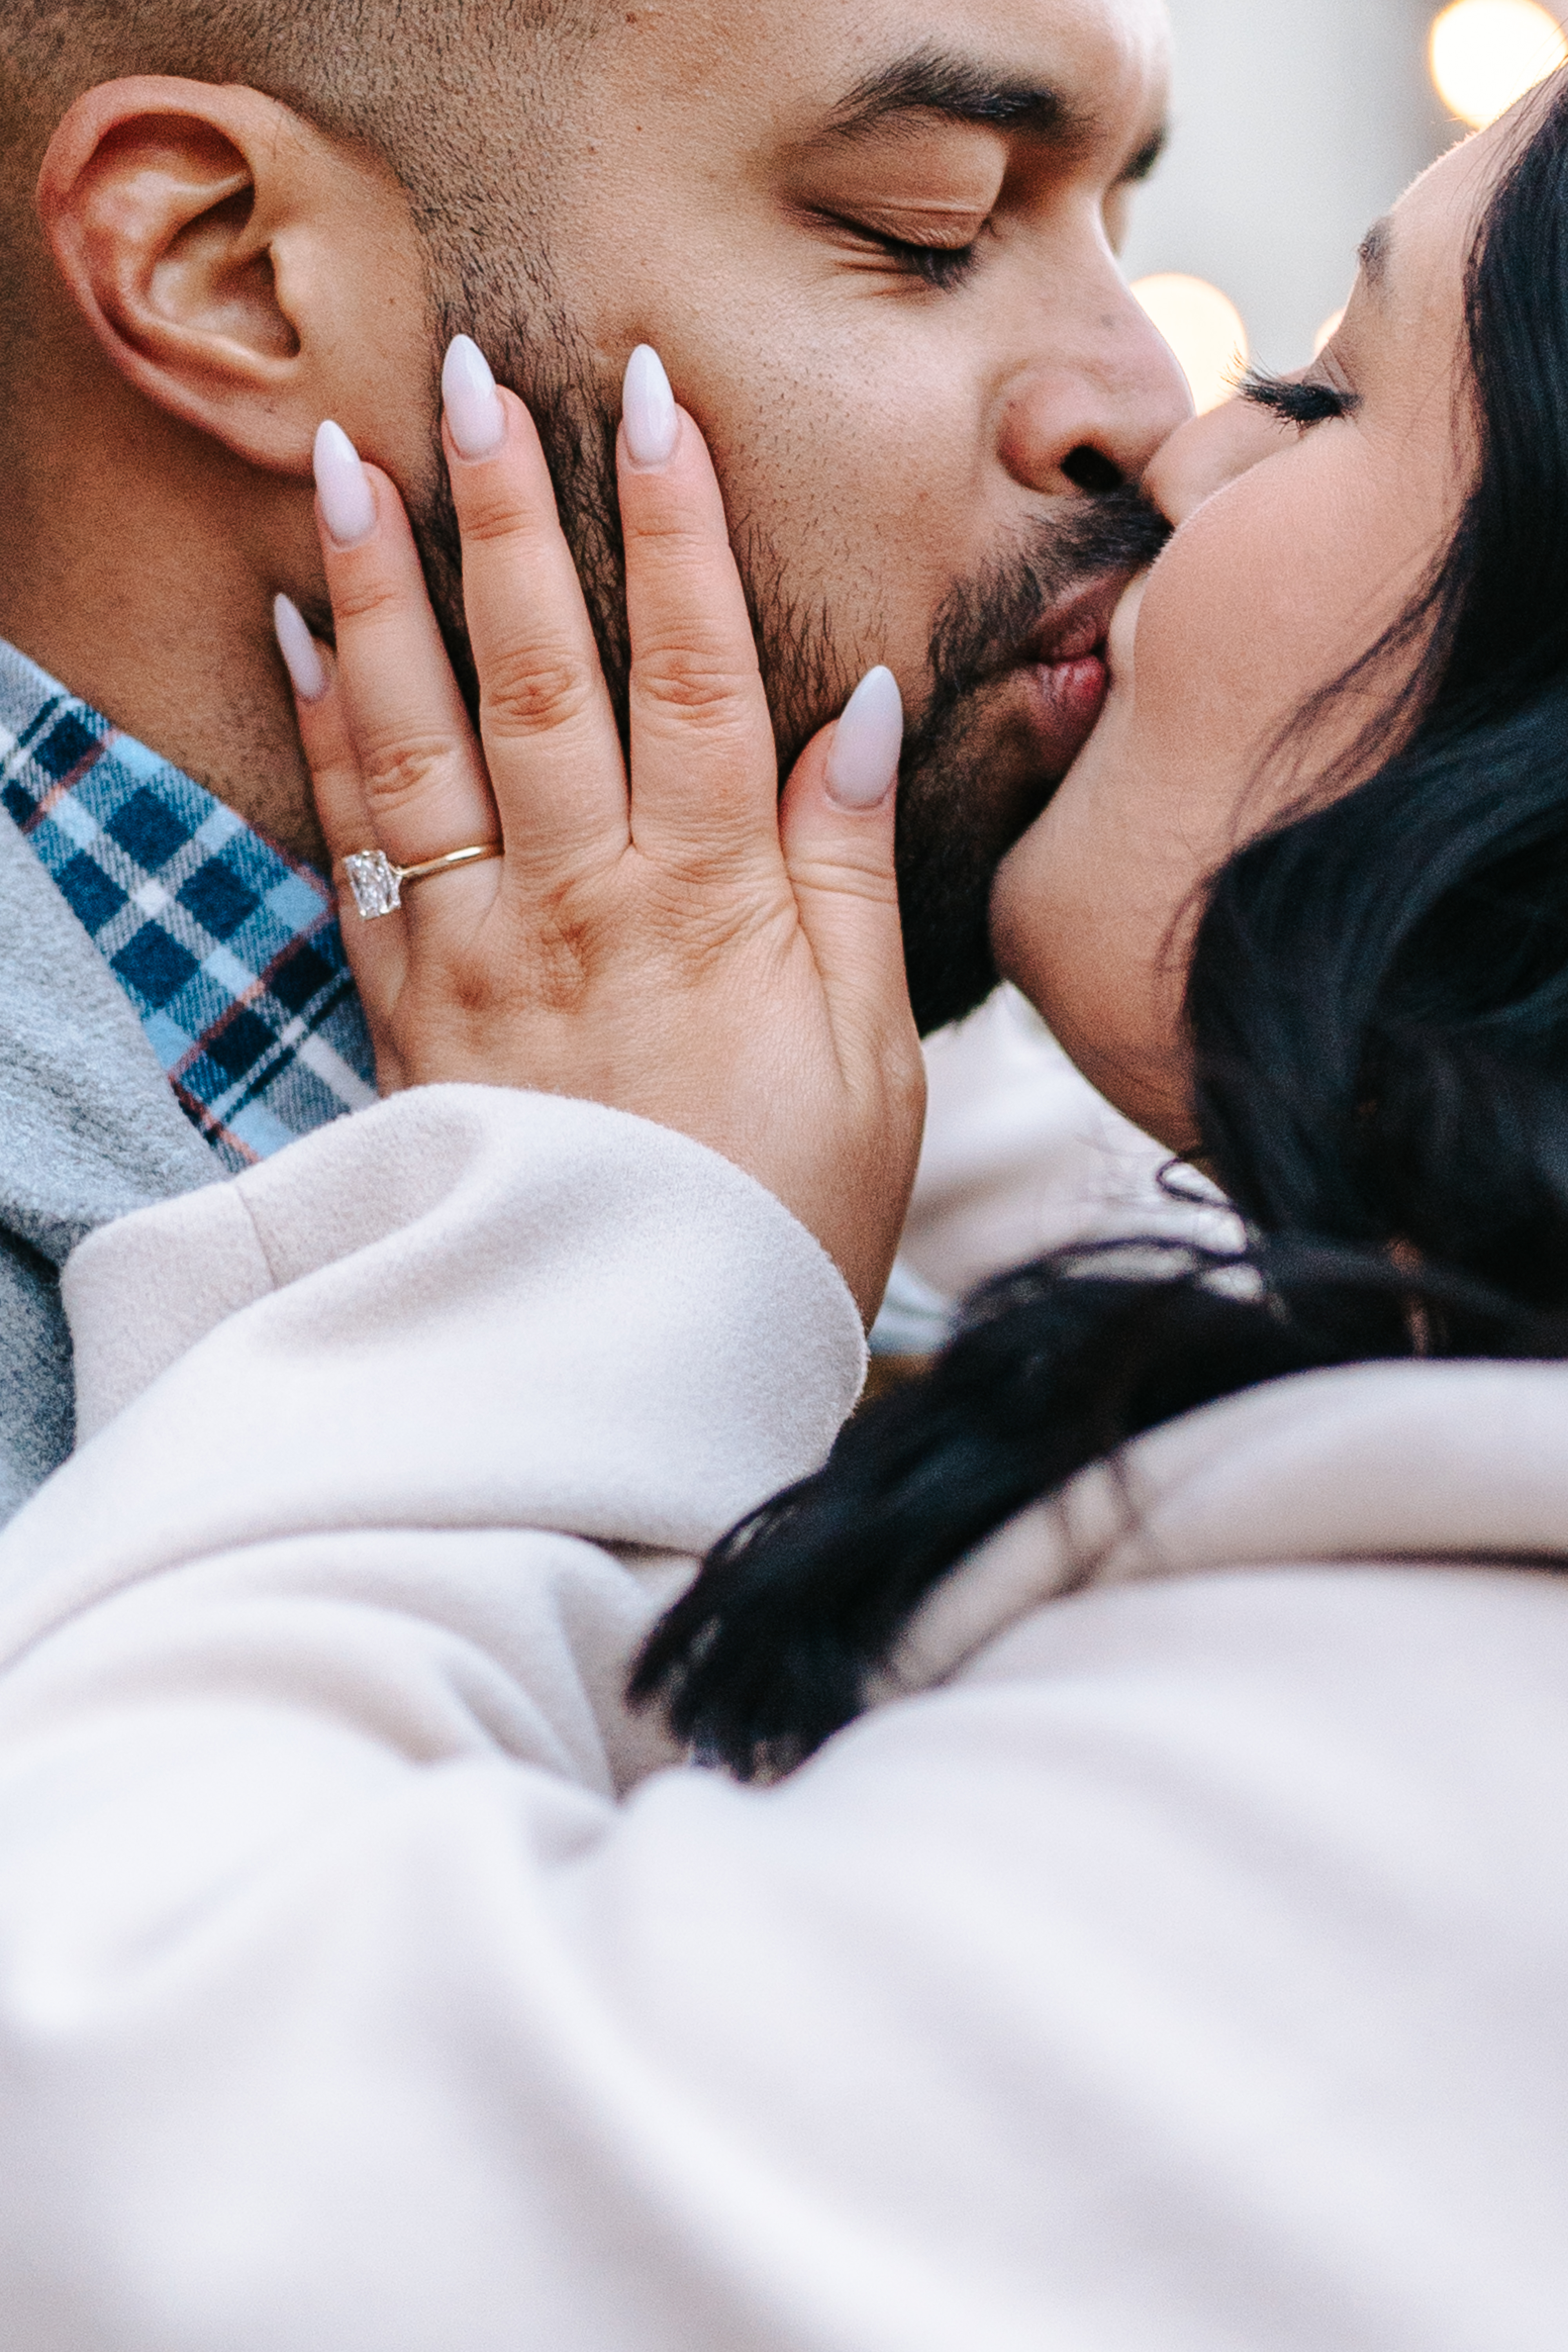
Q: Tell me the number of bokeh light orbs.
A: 3